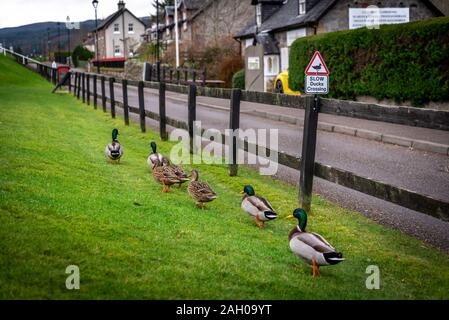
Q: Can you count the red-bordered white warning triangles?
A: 1